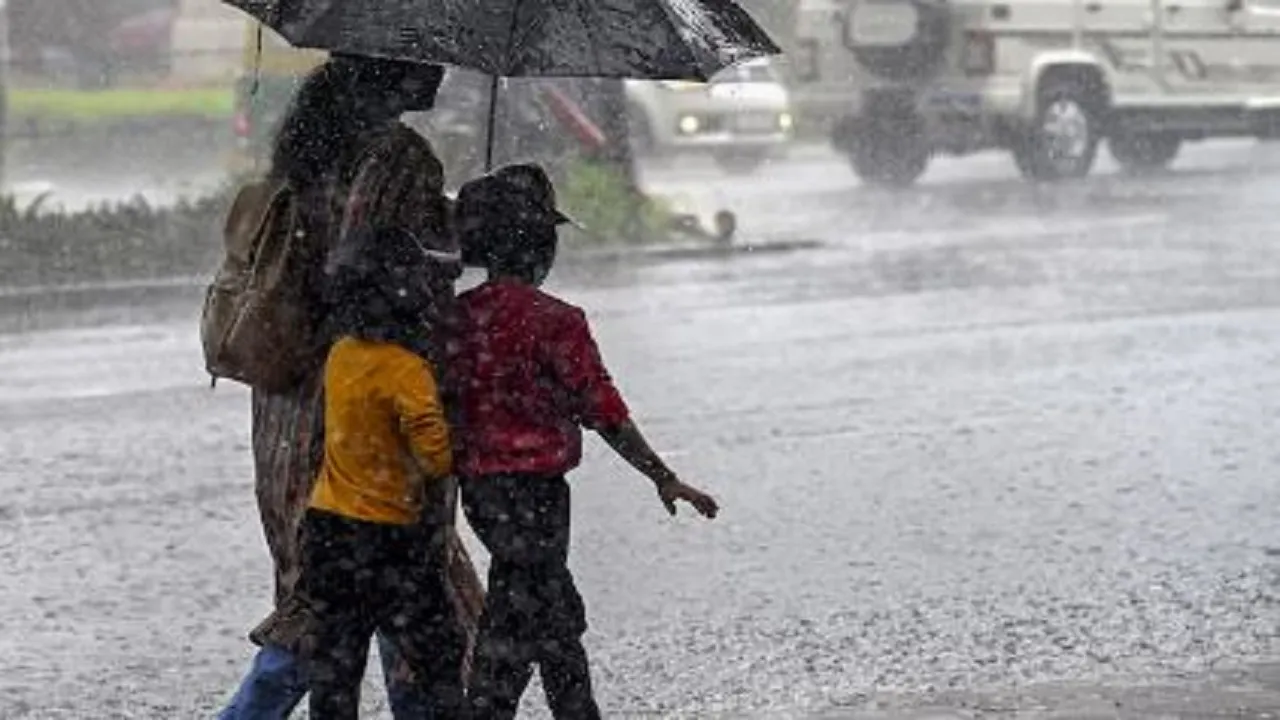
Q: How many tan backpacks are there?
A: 1